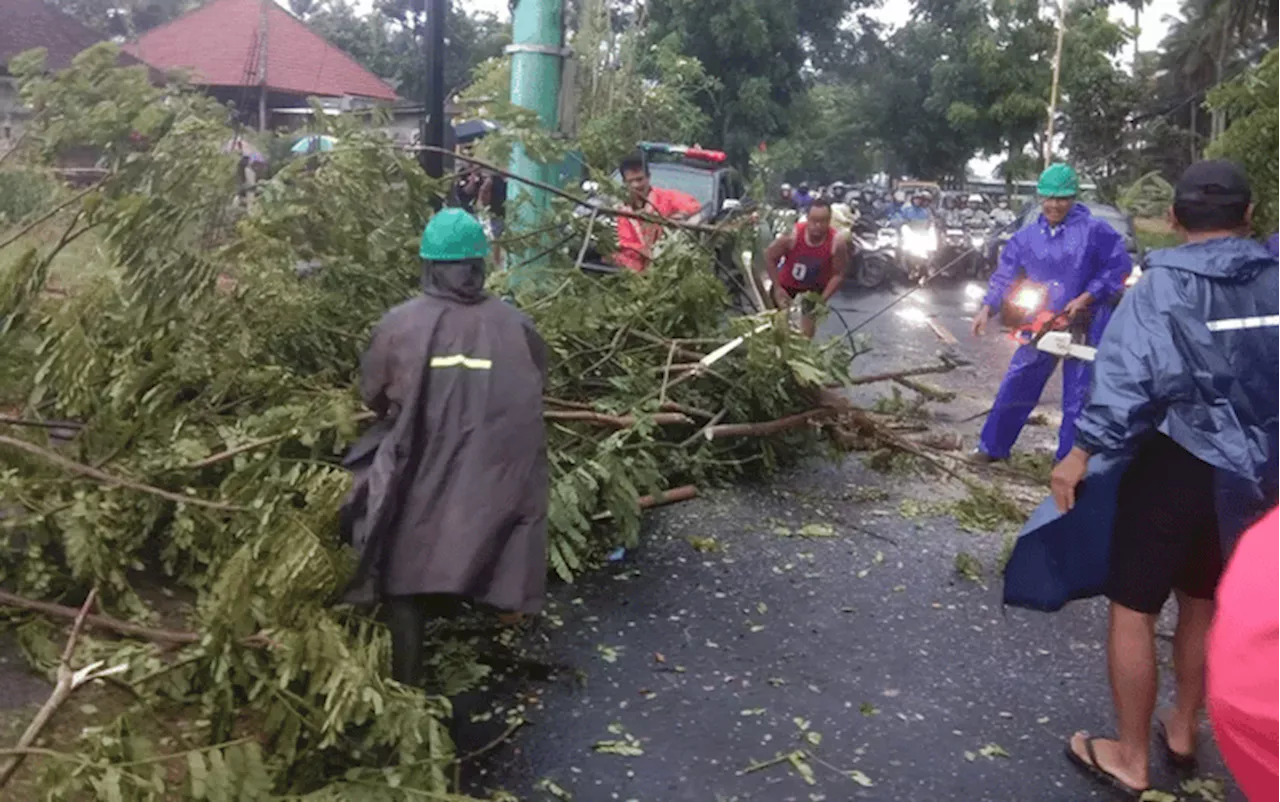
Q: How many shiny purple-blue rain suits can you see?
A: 1